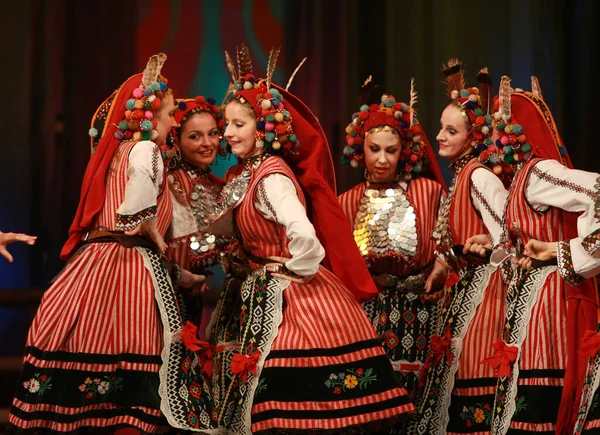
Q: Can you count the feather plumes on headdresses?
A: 11